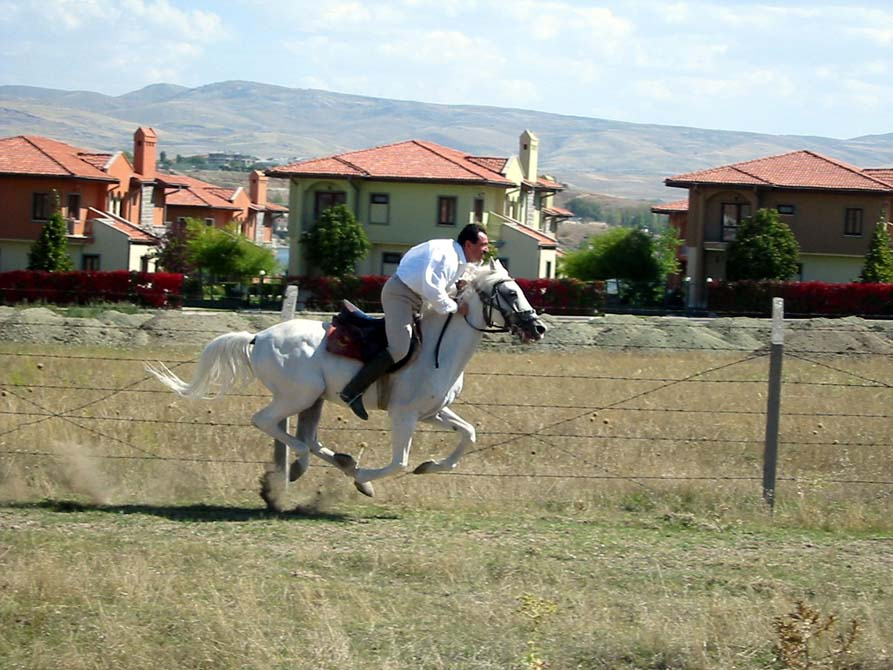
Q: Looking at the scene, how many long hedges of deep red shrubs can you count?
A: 3